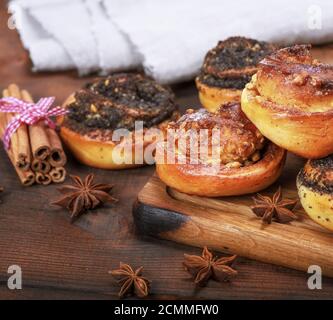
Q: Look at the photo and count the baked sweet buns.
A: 5